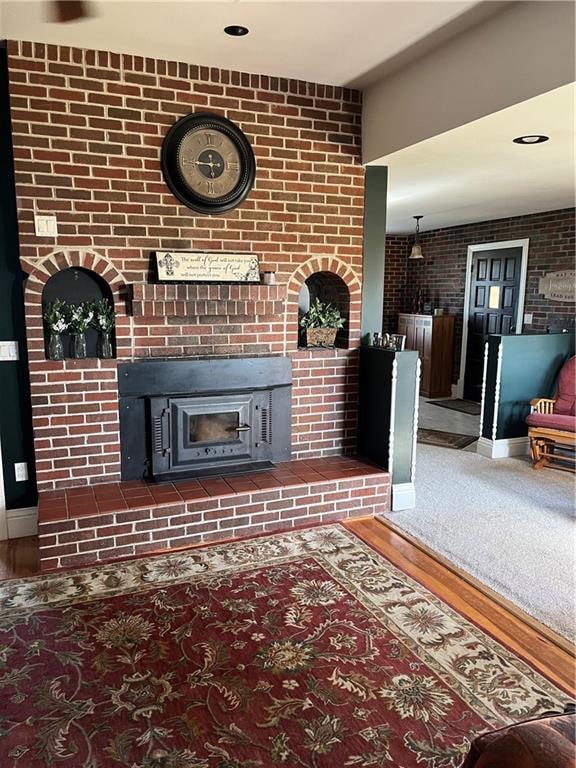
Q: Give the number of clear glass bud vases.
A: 3